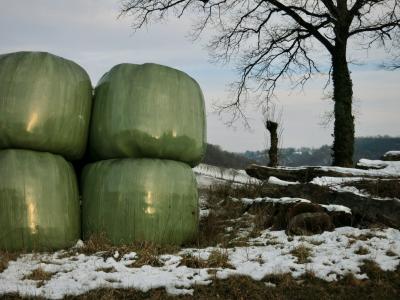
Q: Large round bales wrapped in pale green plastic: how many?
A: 4